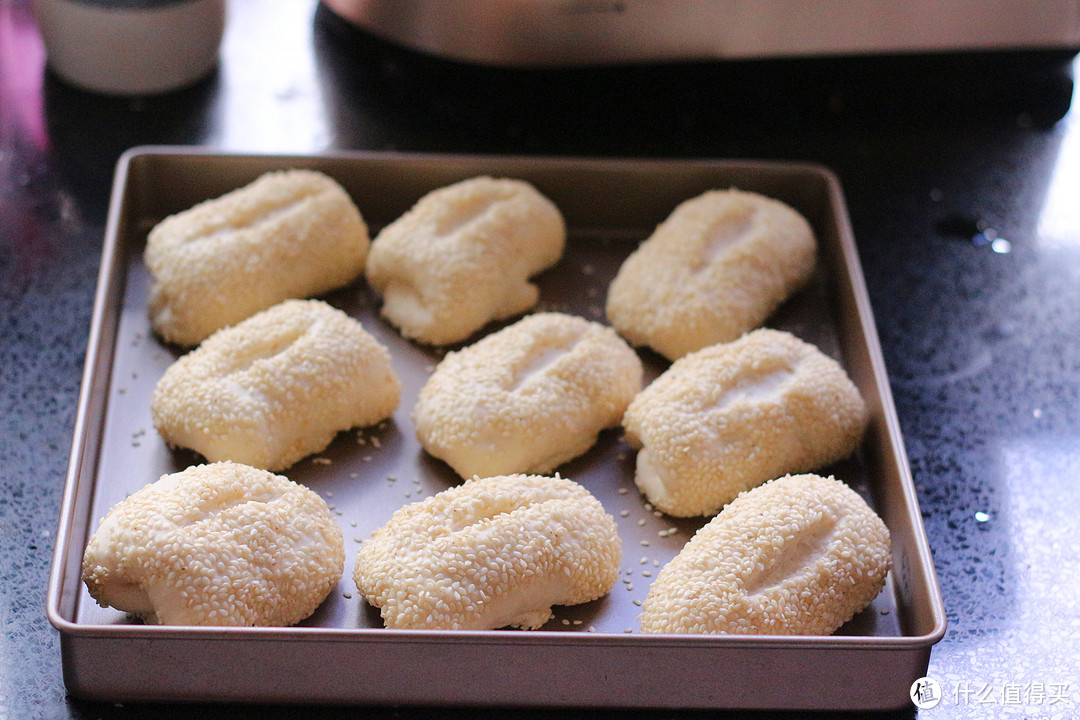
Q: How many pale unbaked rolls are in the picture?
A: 9